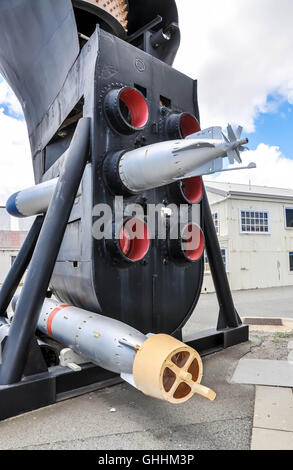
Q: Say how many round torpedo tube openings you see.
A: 6